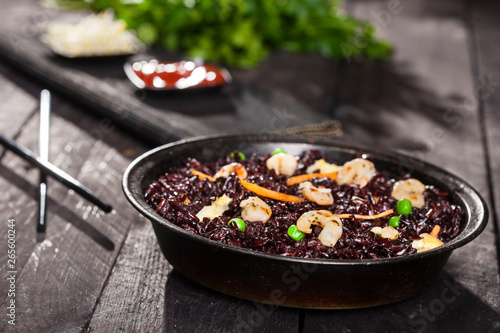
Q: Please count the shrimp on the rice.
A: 7